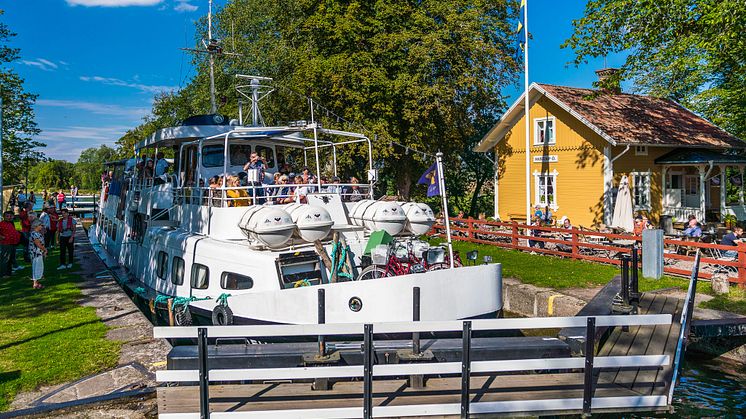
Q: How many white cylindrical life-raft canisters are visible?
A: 4